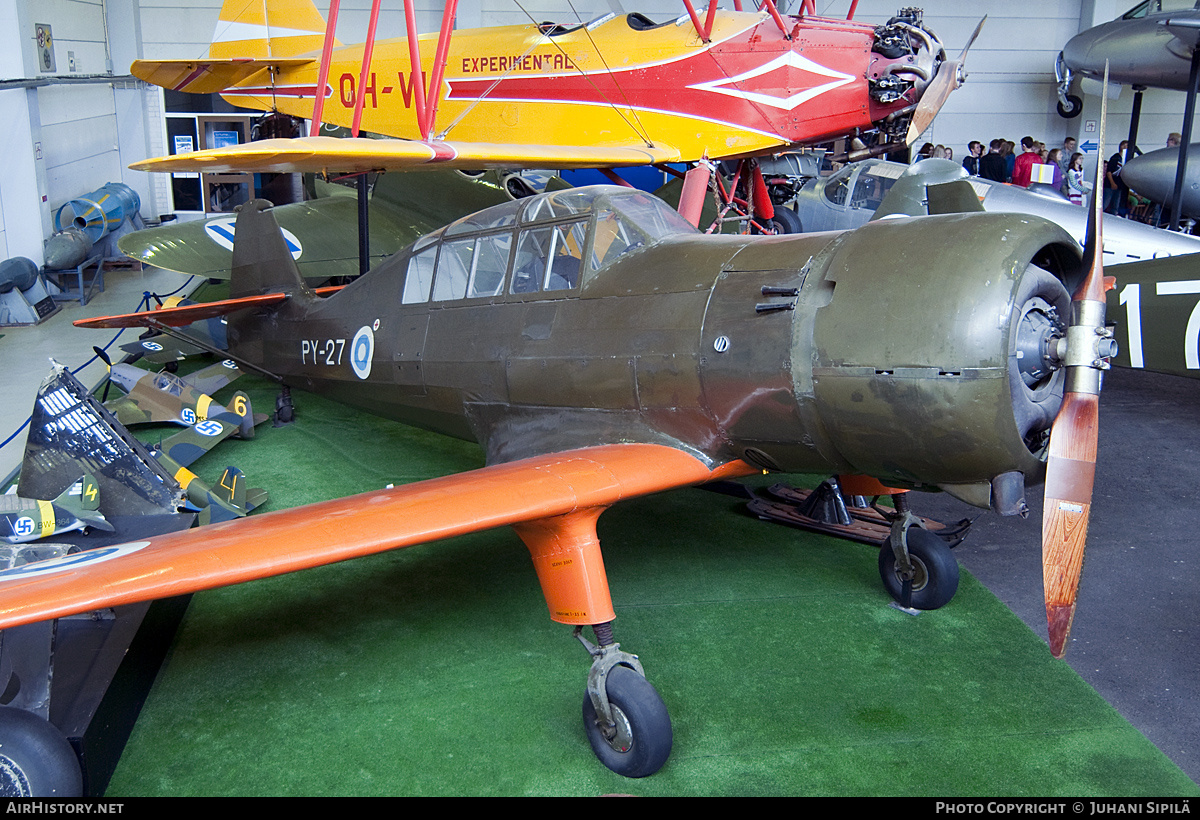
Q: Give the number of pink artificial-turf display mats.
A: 0